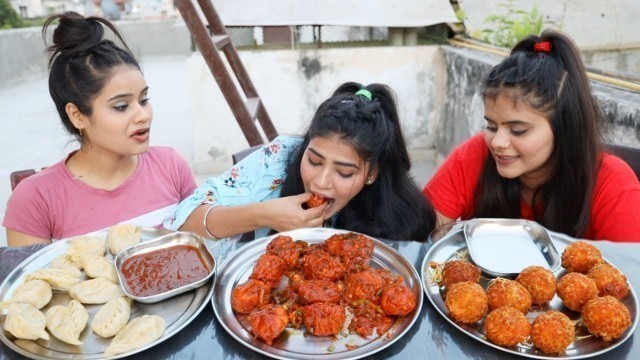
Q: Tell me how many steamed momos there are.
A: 11